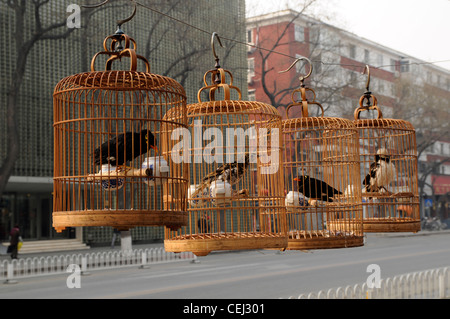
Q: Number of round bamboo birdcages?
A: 4